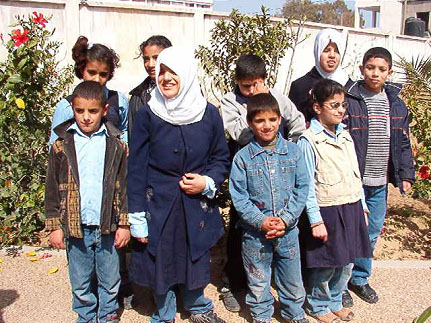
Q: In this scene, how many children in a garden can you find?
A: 9